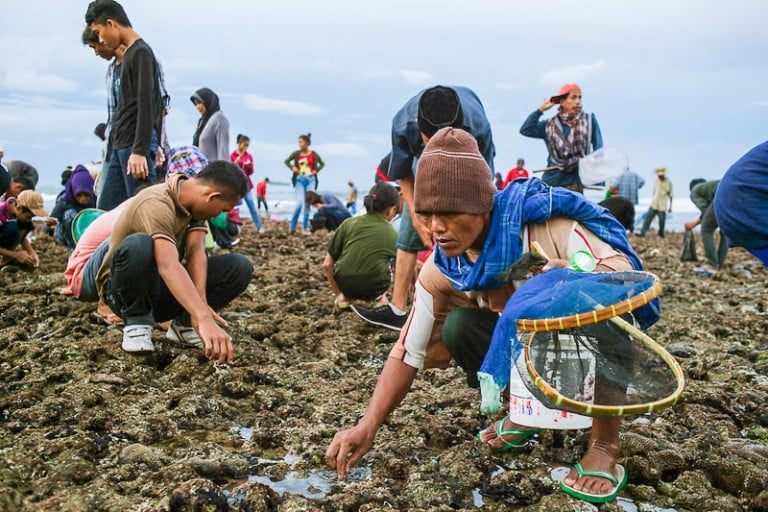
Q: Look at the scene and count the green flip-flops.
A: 2